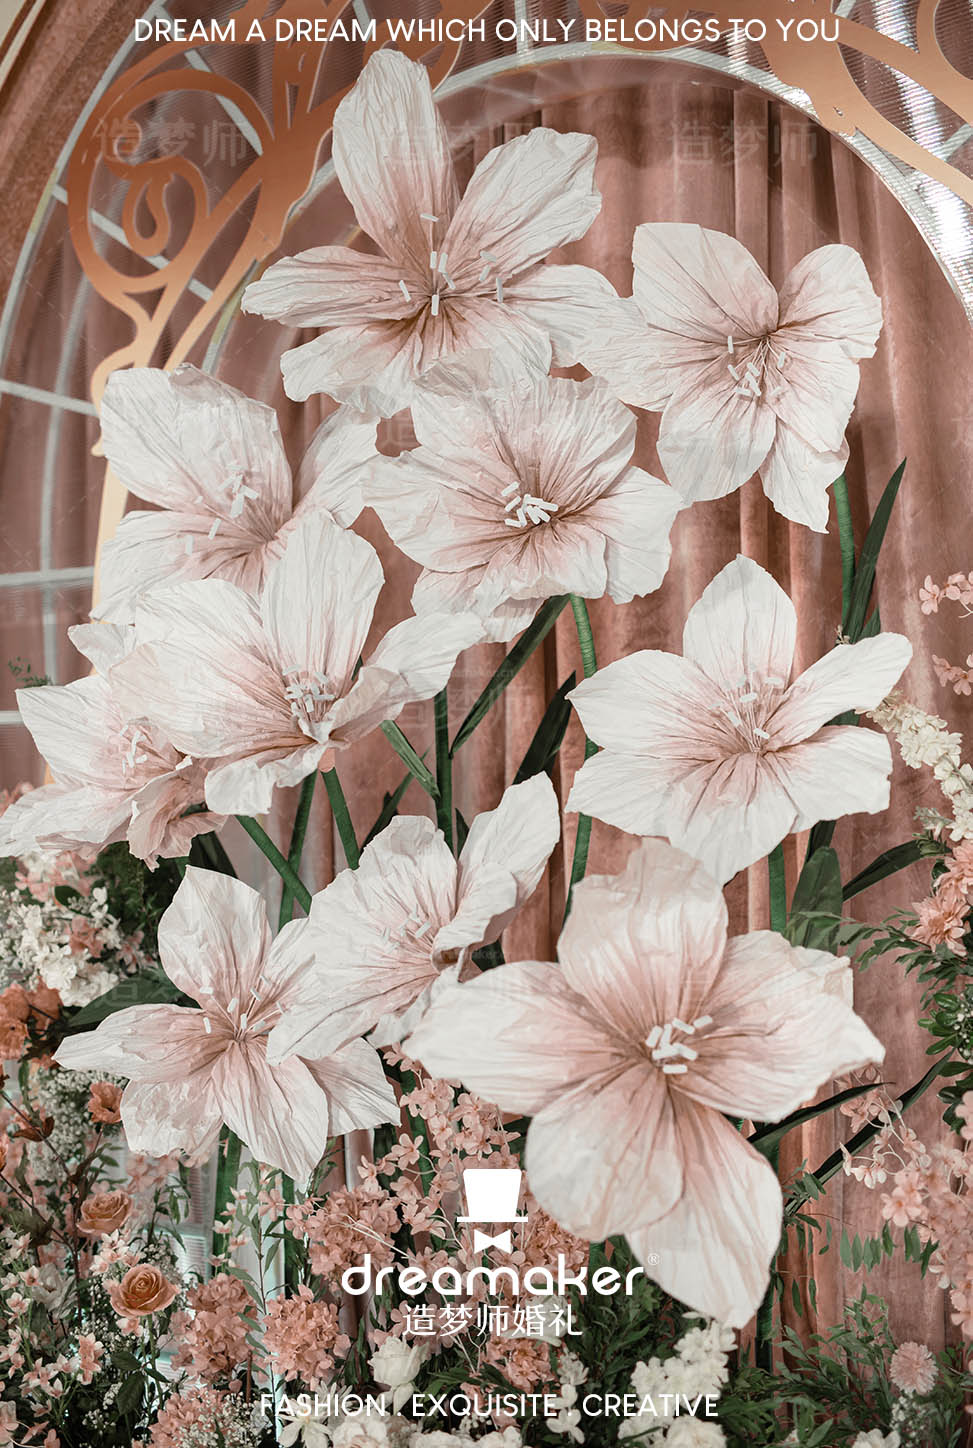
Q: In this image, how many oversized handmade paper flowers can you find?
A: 10